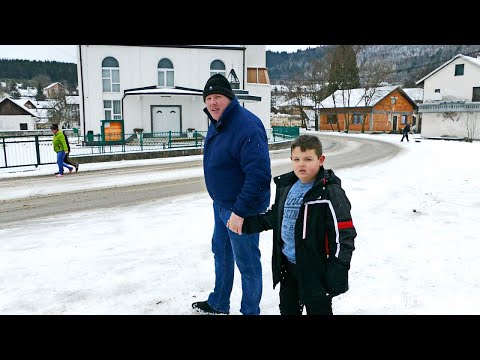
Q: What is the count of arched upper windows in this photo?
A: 3